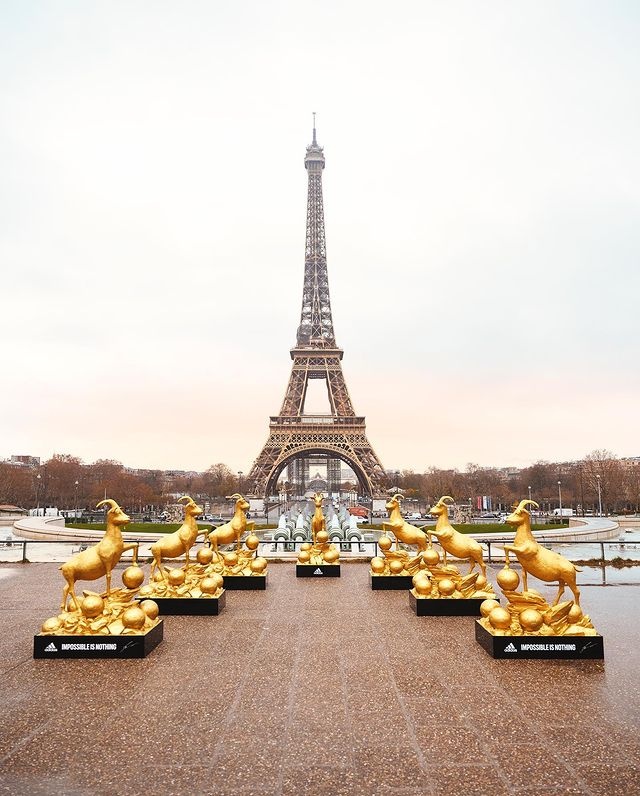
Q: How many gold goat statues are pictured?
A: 7